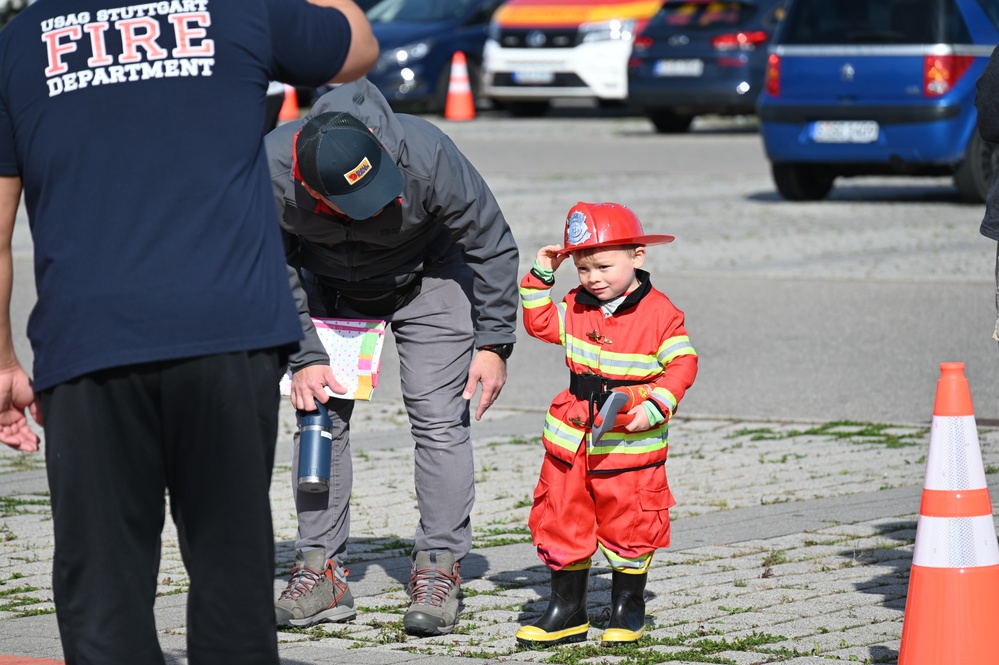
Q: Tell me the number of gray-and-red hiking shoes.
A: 2